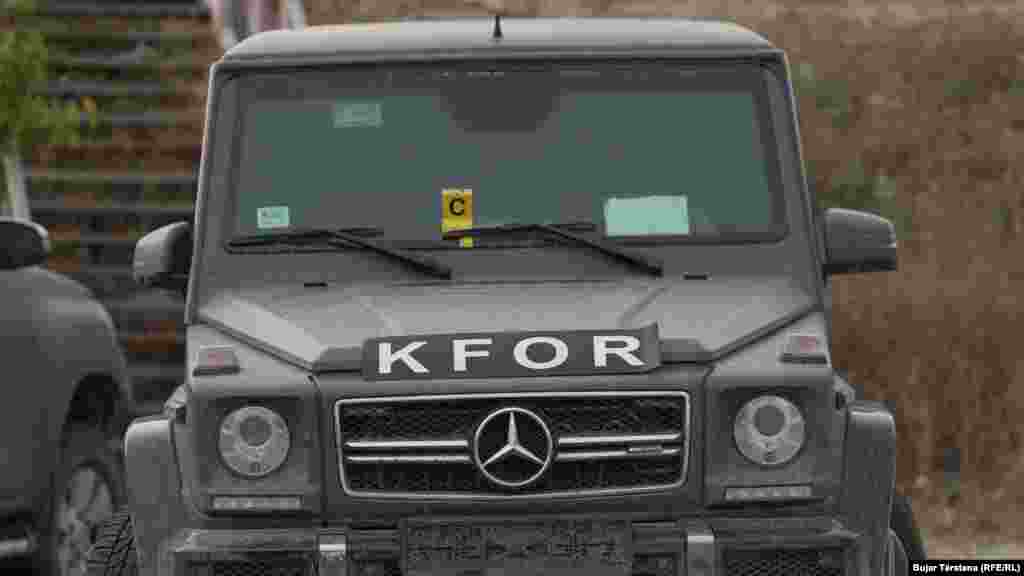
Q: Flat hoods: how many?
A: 1